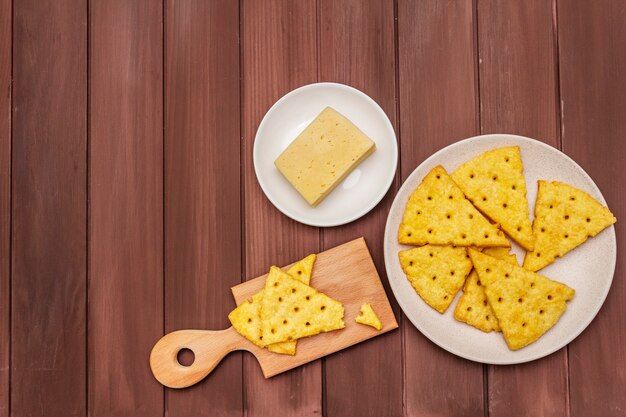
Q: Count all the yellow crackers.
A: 8